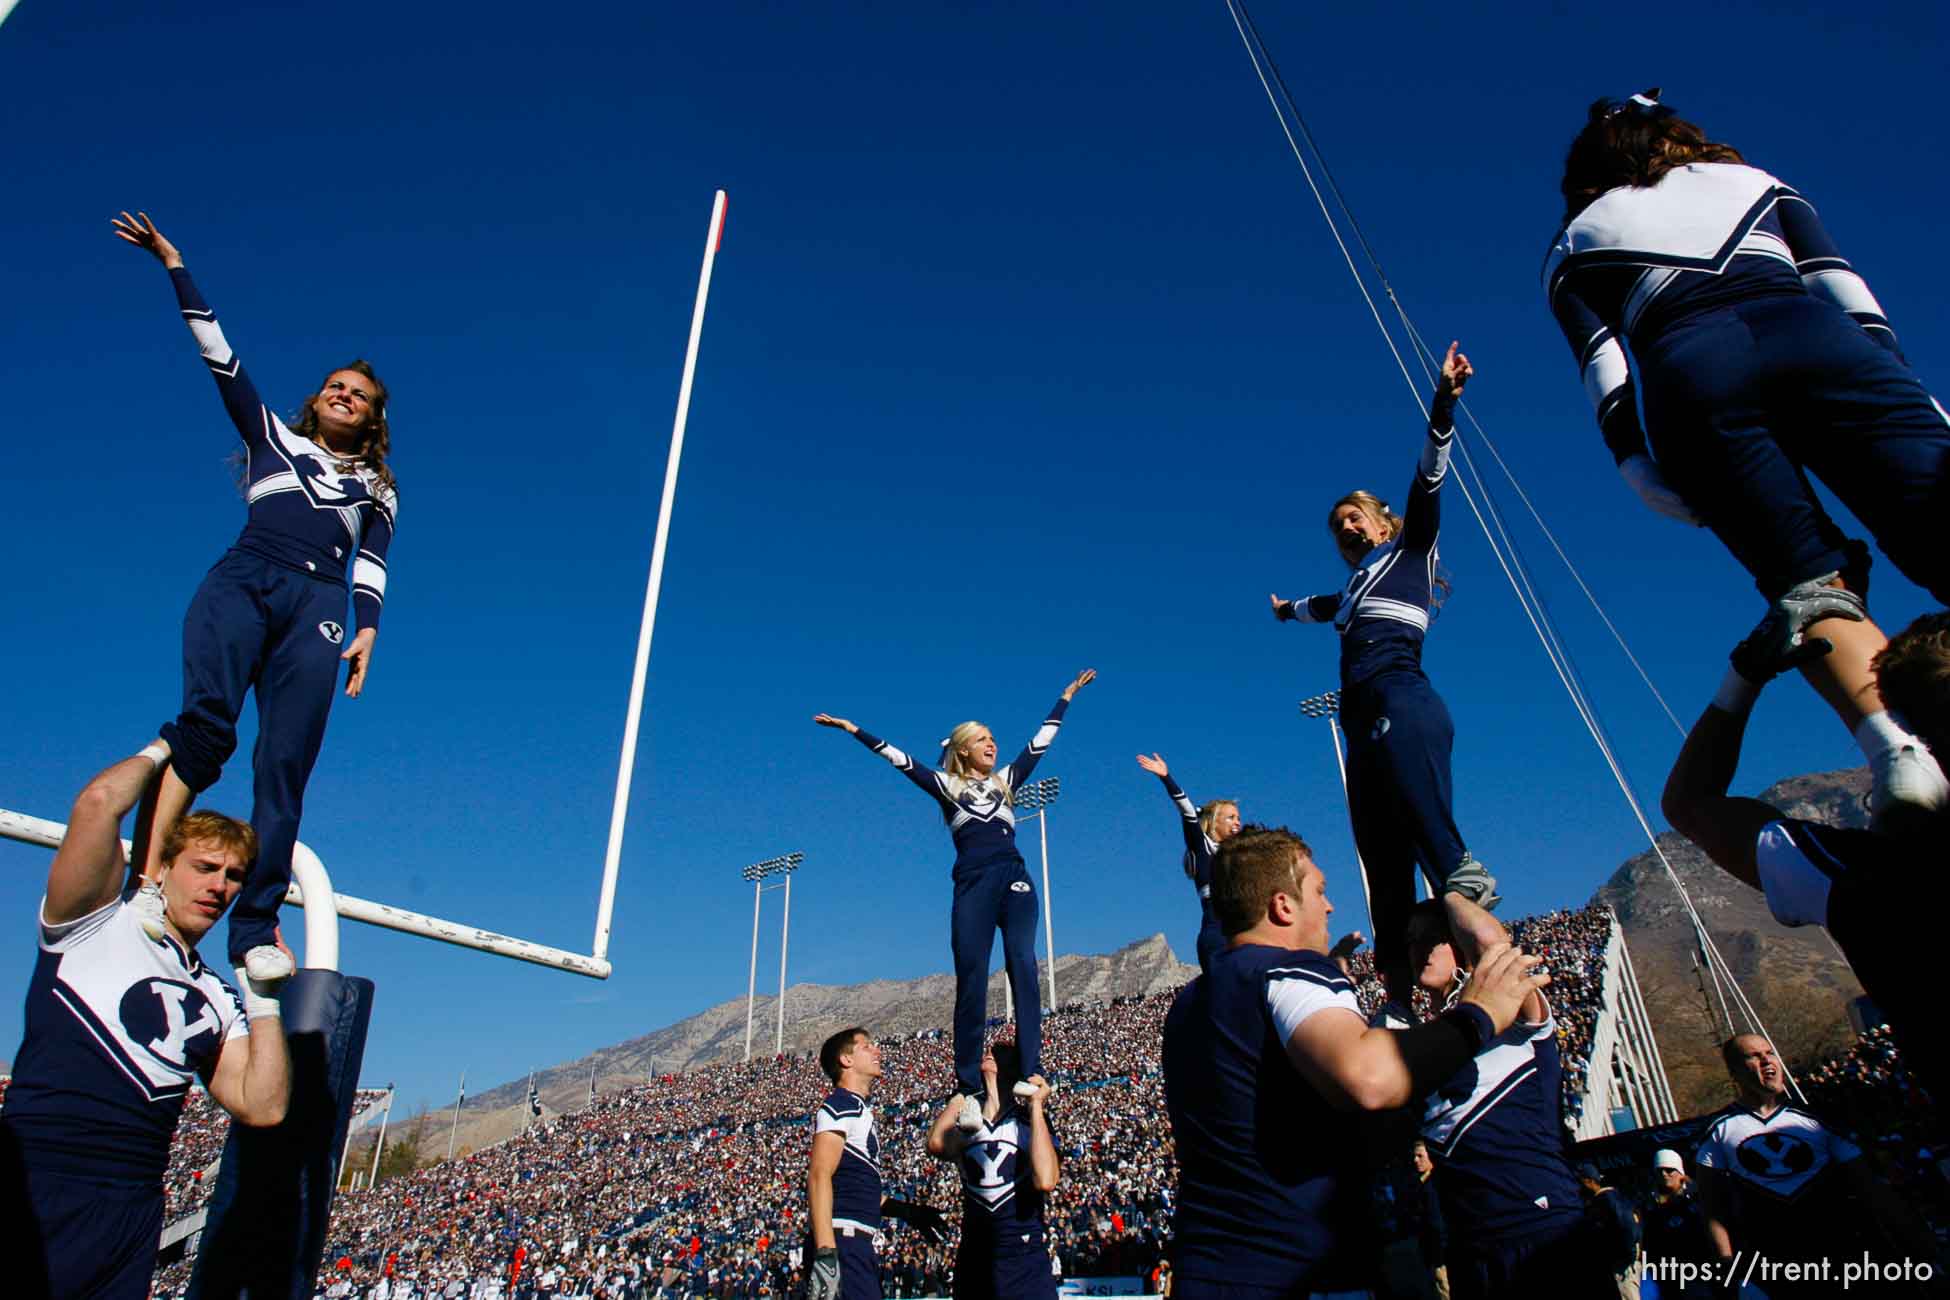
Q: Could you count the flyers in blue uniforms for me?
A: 5